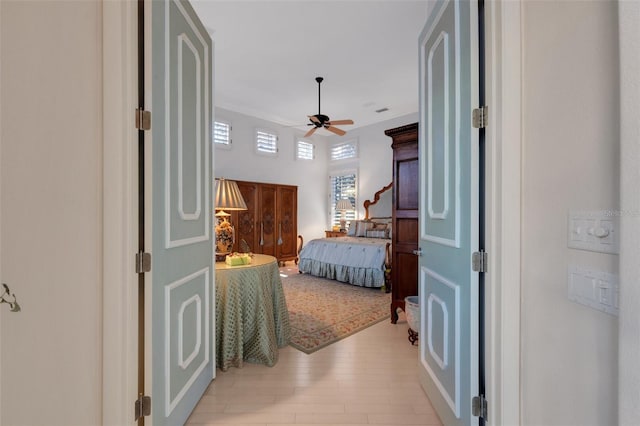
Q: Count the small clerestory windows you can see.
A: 4